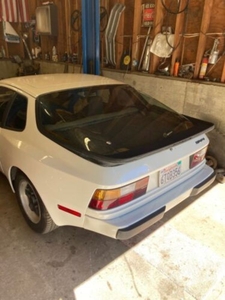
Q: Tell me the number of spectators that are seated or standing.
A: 0